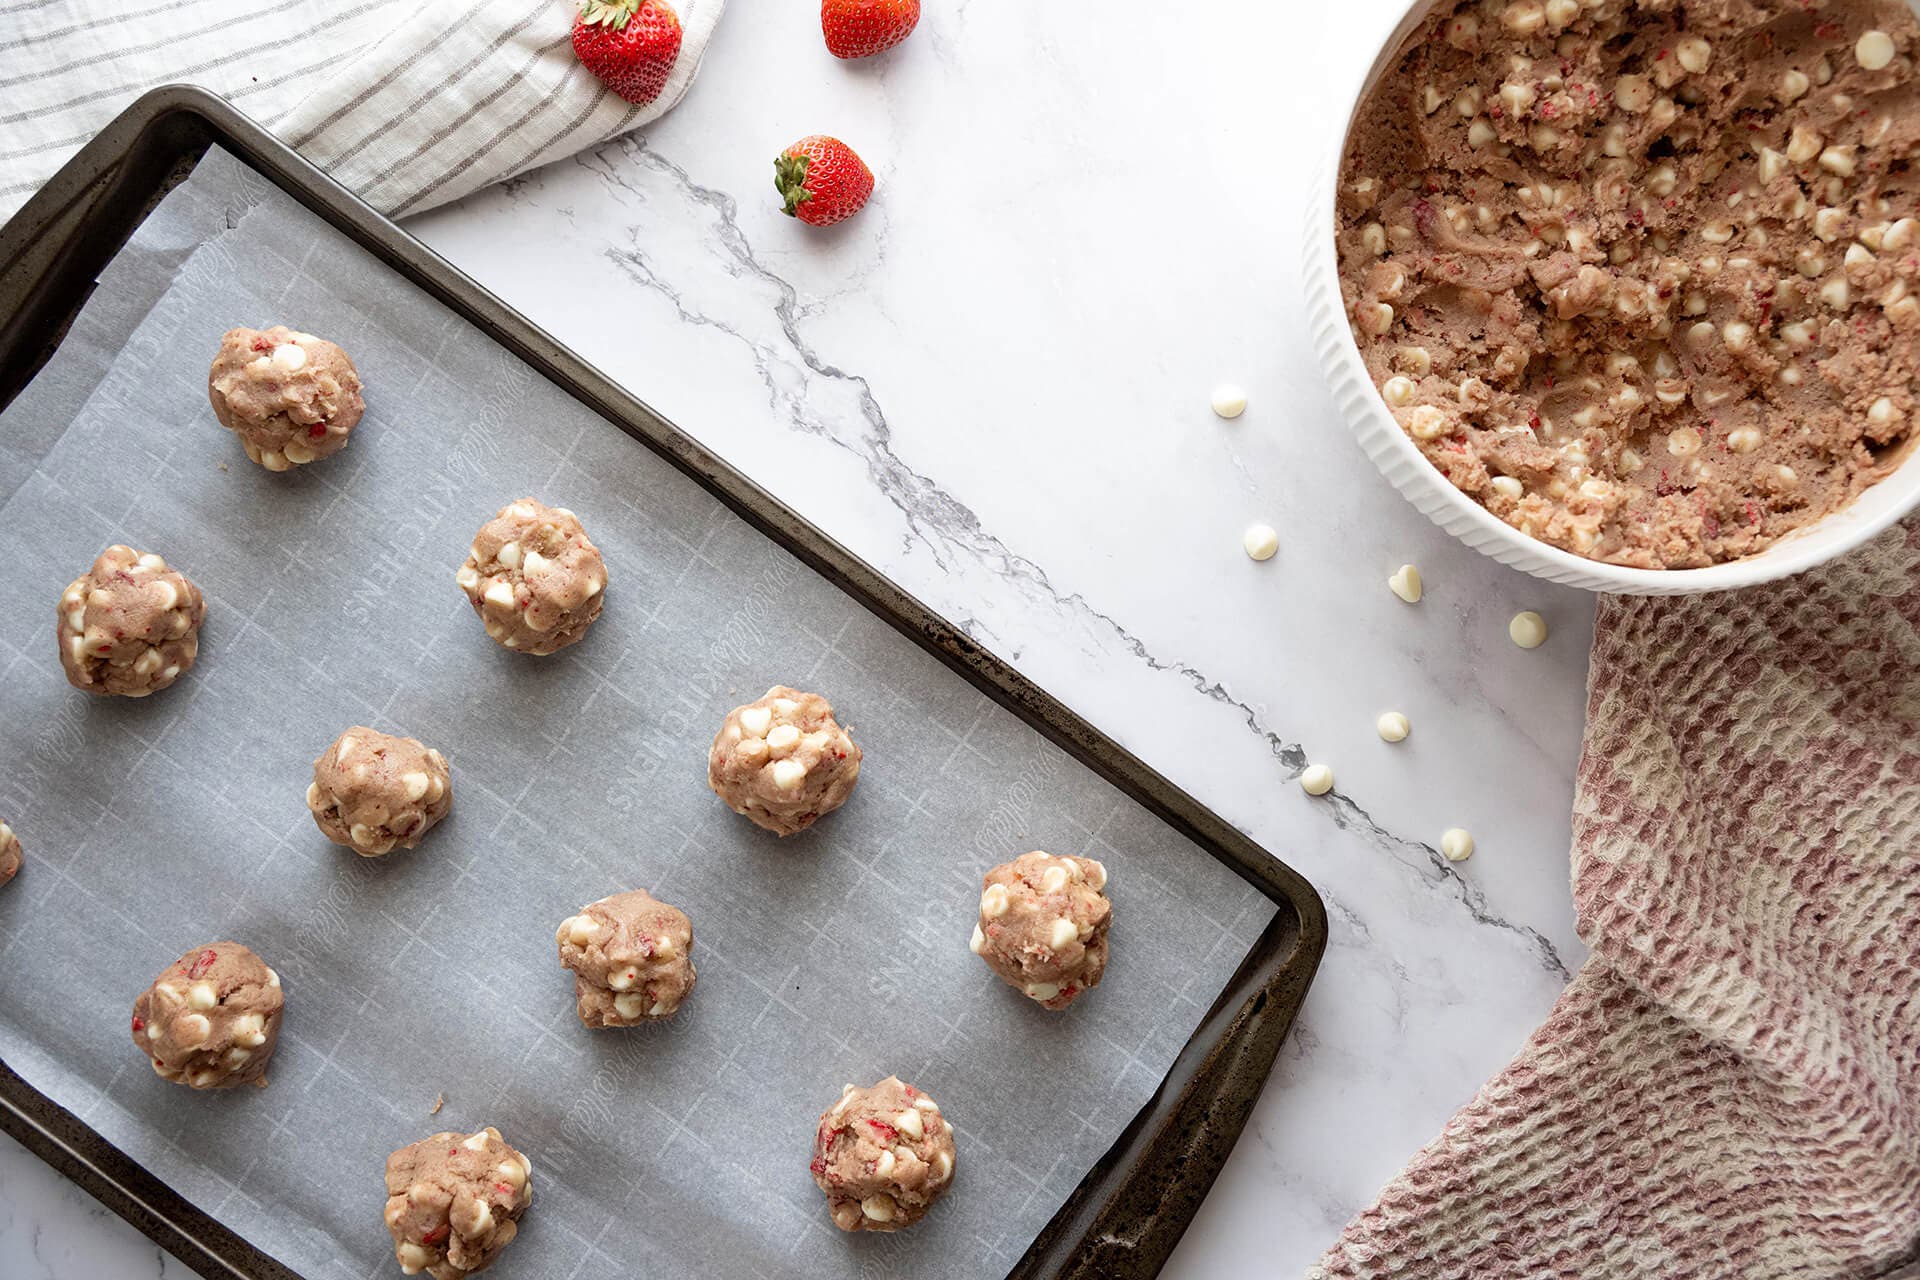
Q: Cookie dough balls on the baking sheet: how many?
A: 11